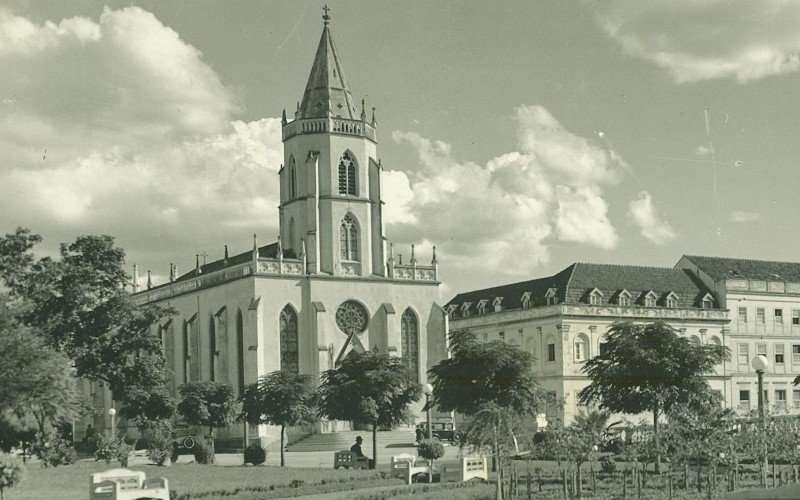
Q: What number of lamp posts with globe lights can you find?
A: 3